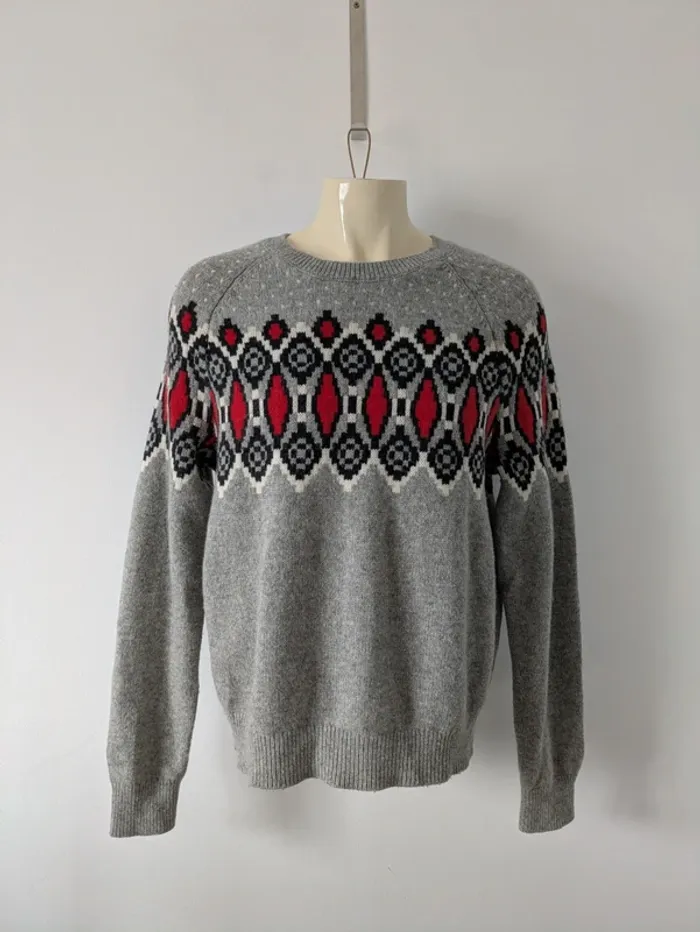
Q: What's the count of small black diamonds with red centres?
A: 9